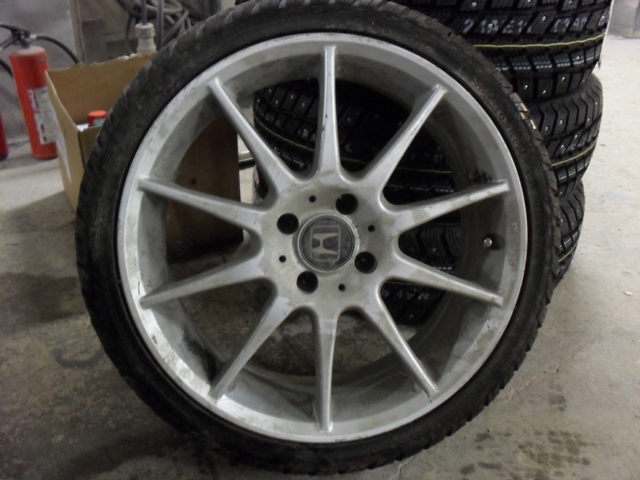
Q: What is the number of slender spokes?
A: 10